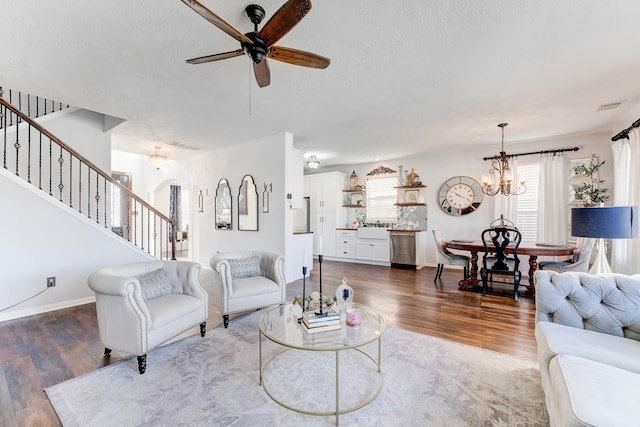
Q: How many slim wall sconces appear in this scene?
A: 2